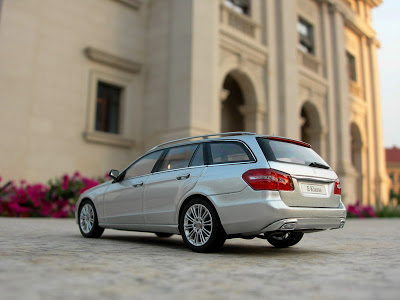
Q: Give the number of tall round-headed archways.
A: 3